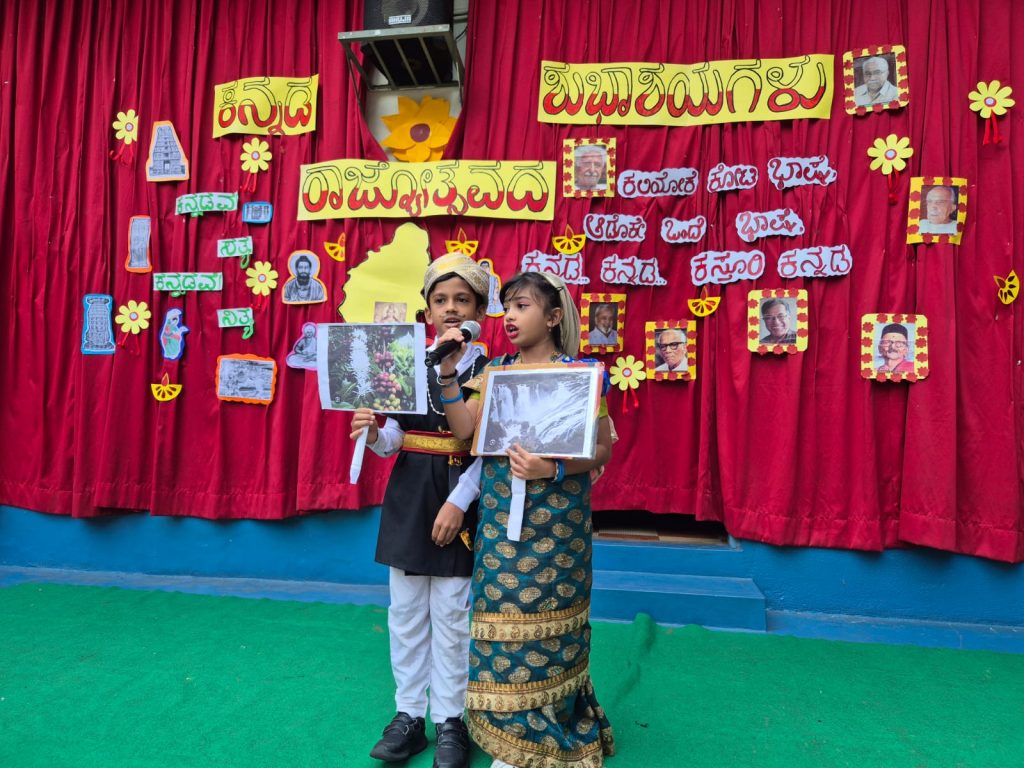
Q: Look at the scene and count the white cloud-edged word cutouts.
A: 10